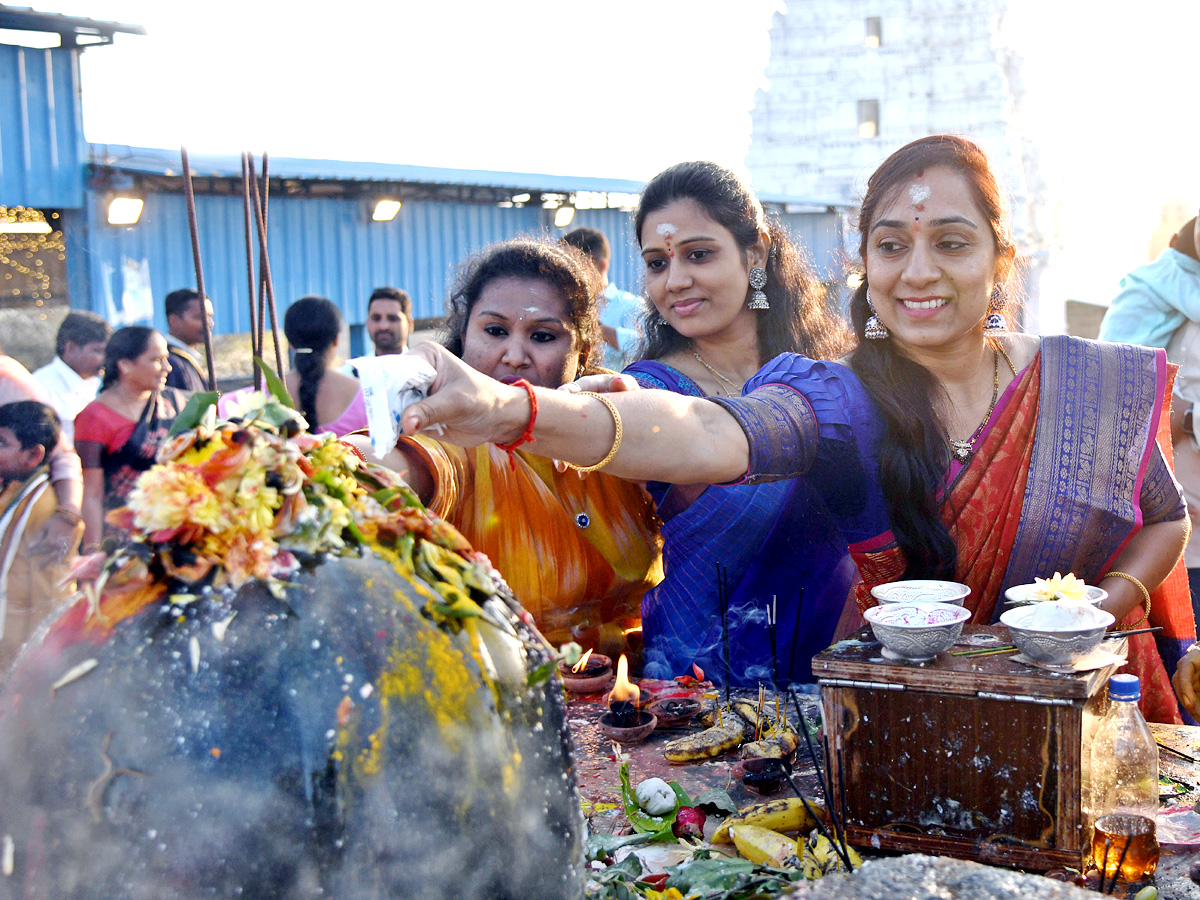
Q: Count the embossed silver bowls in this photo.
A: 4